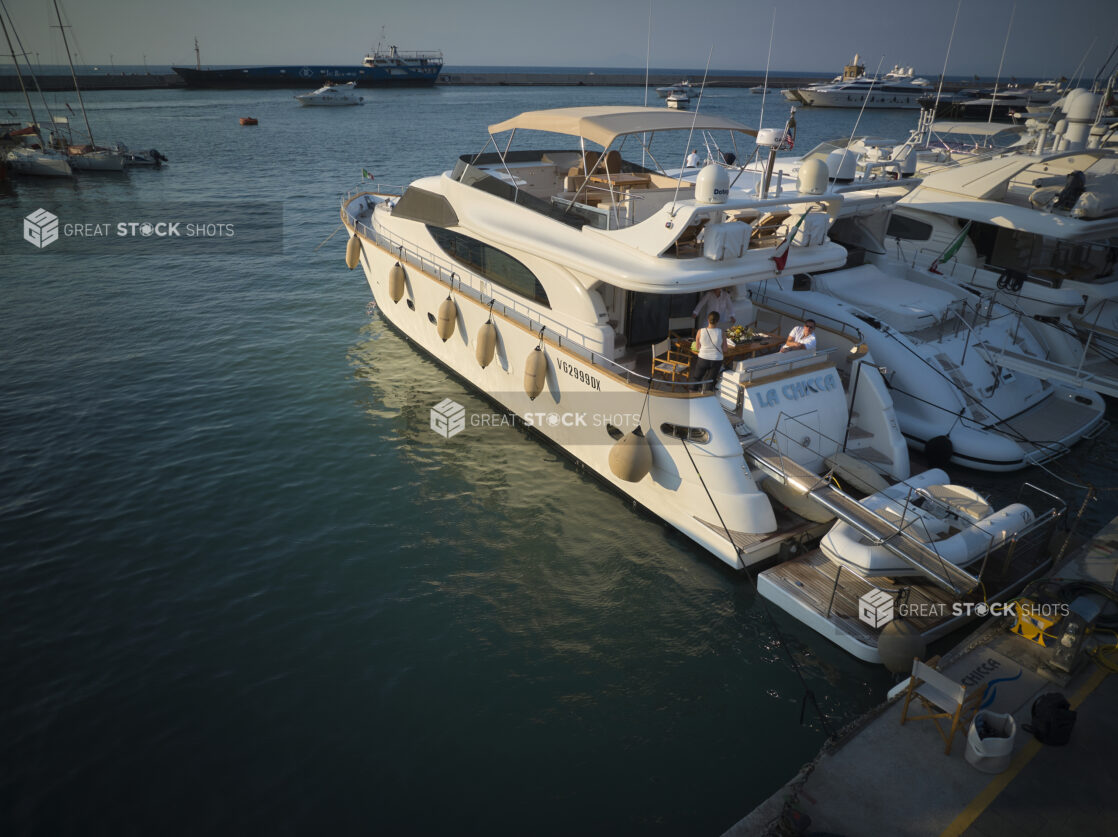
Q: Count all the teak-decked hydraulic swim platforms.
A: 1